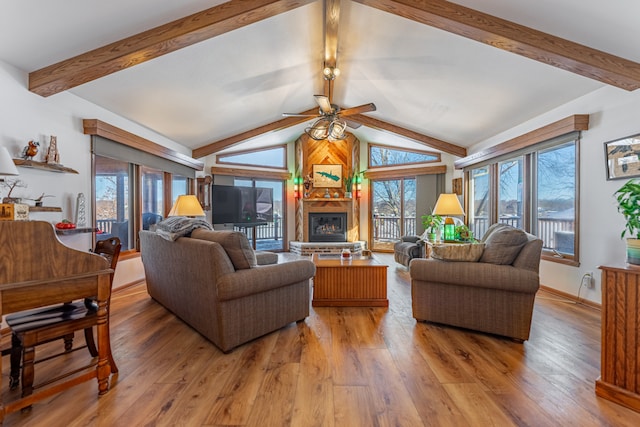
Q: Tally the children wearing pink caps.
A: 0